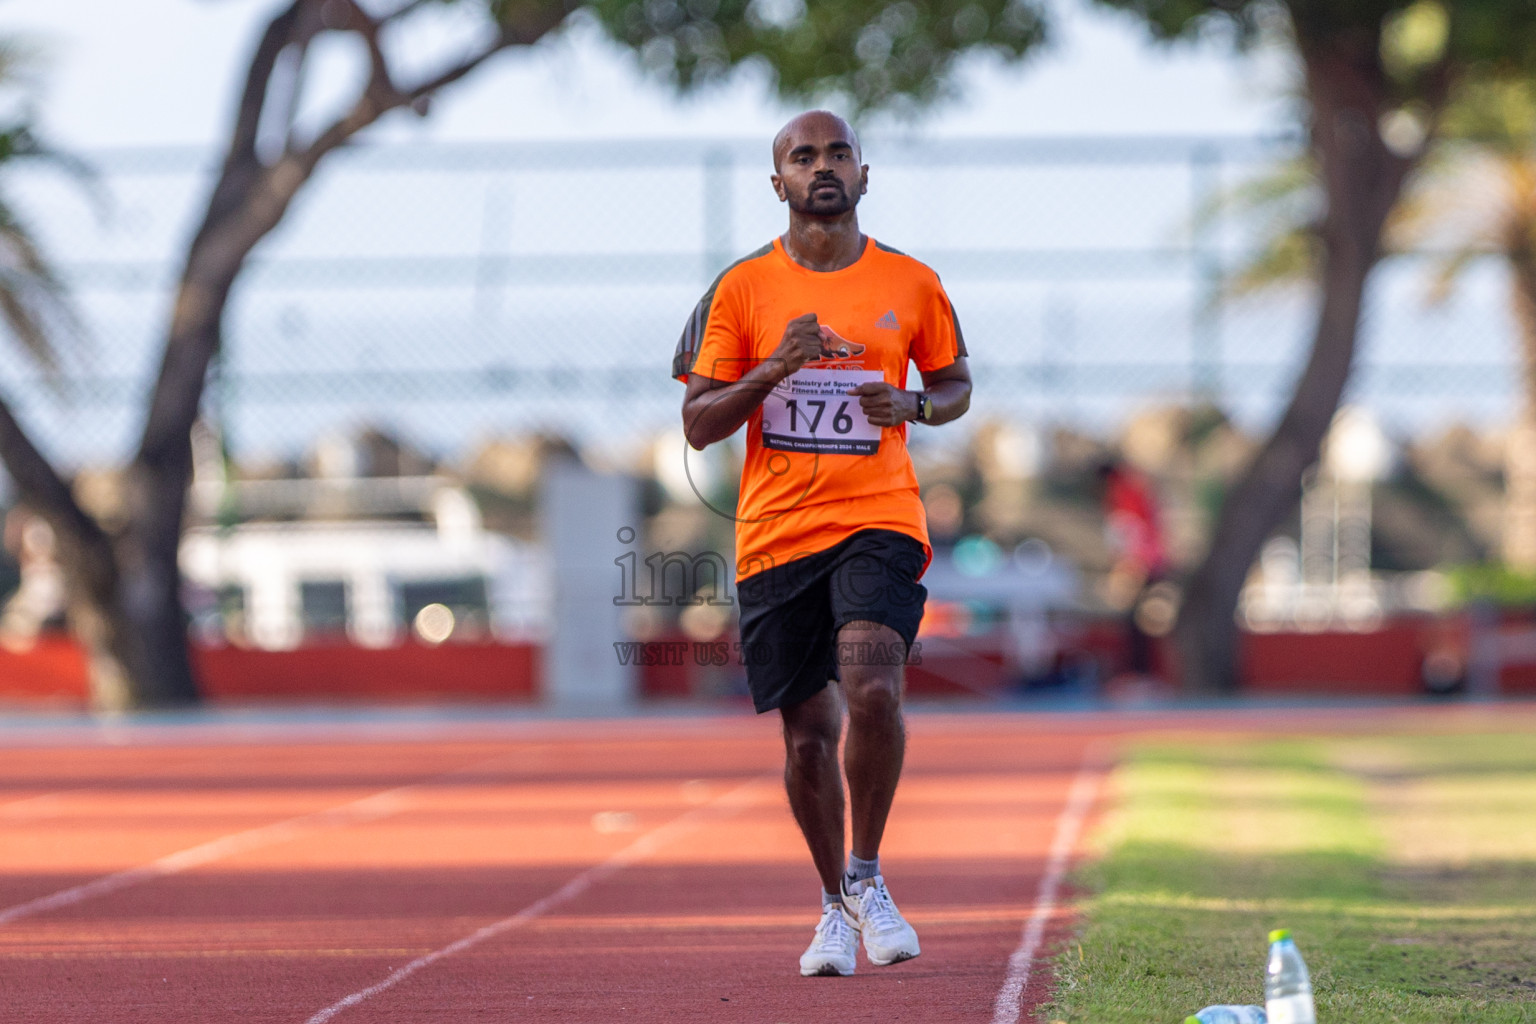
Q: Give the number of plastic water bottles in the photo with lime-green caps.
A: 2